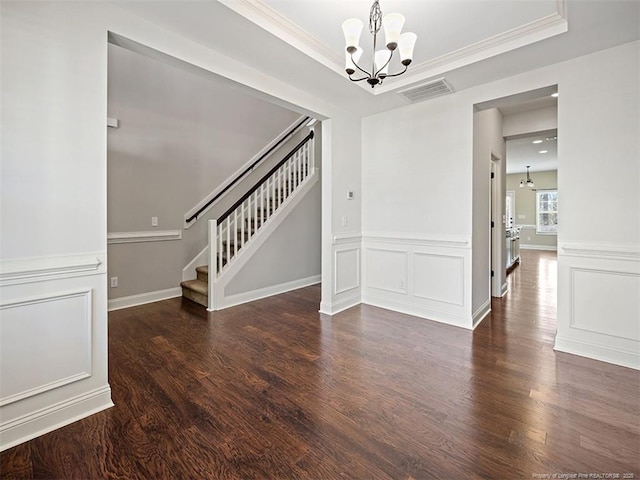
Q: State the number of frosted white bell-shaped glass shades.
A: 5